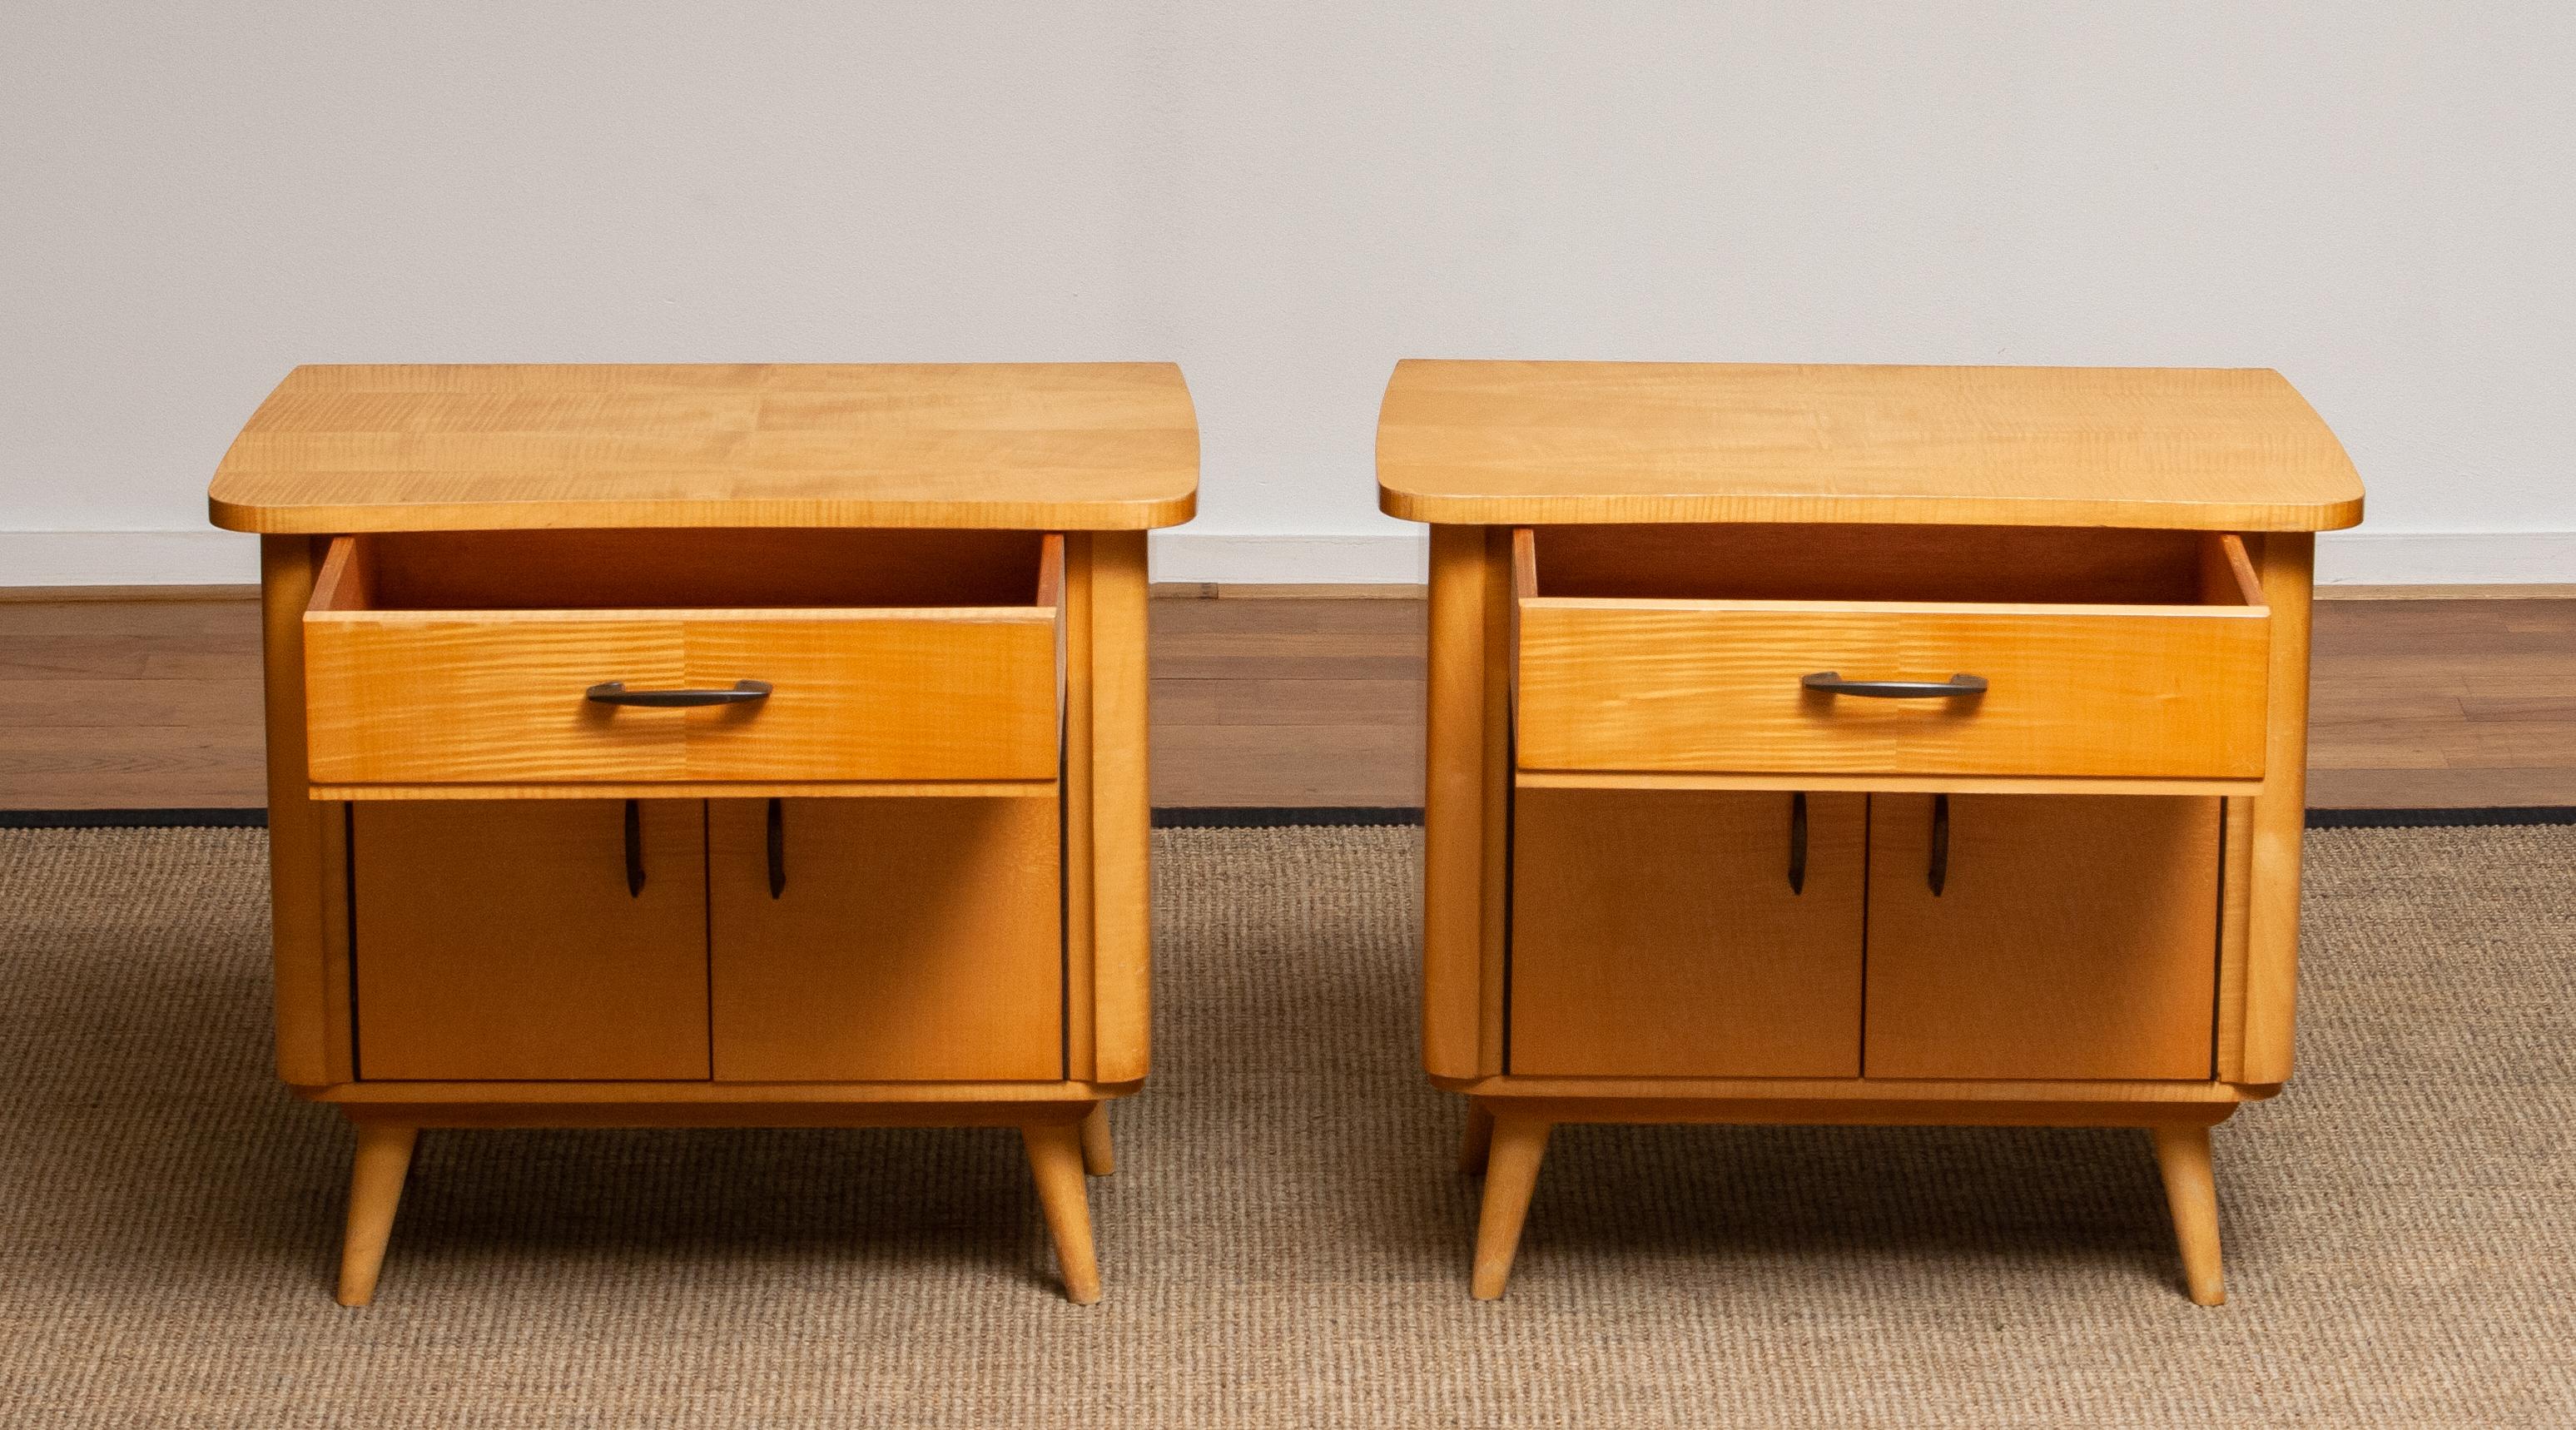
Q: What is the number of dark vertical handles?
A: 4